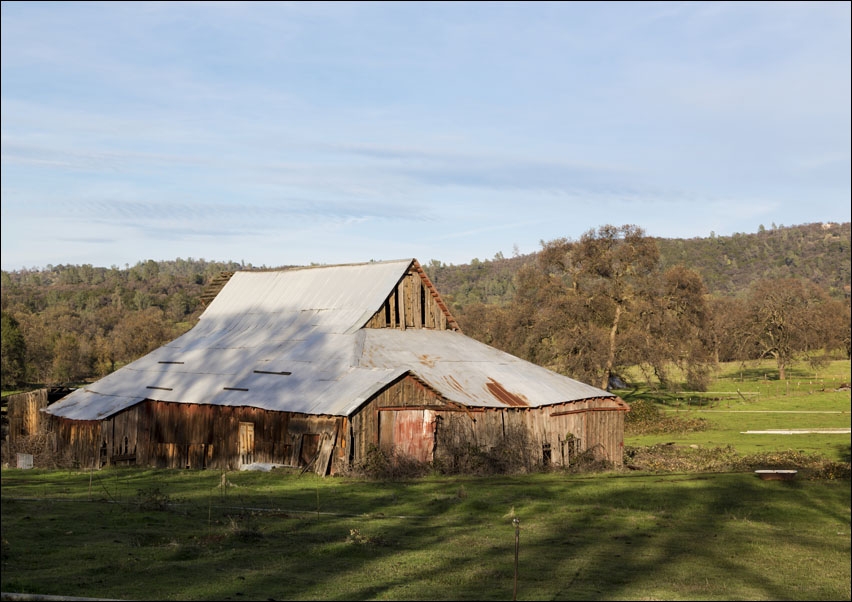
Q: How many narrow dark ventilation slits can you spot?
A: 4